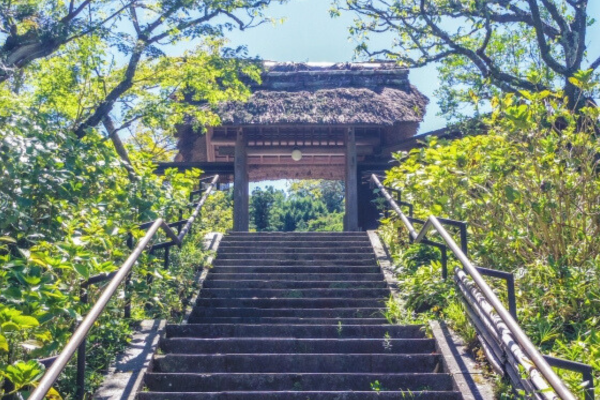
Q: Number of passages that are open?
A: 1